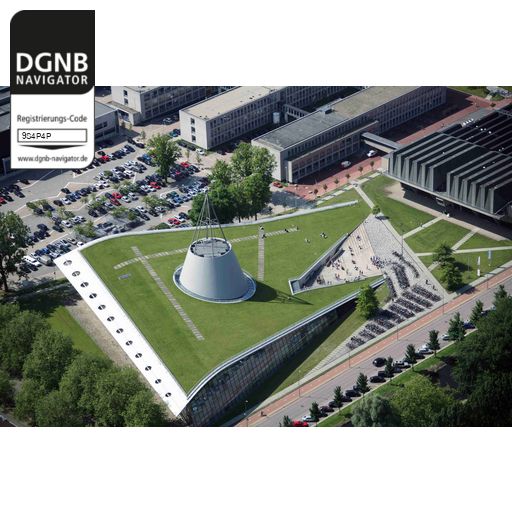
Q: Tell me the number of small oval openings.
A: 12